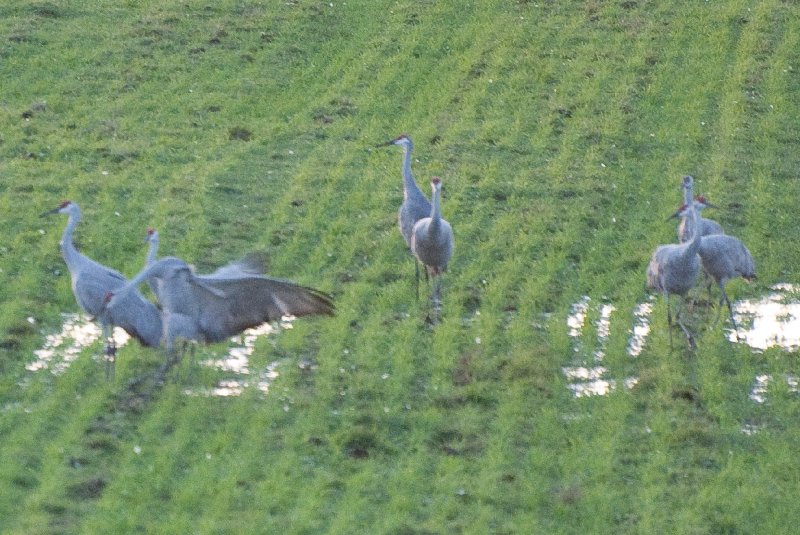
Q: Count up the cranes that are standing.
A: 8